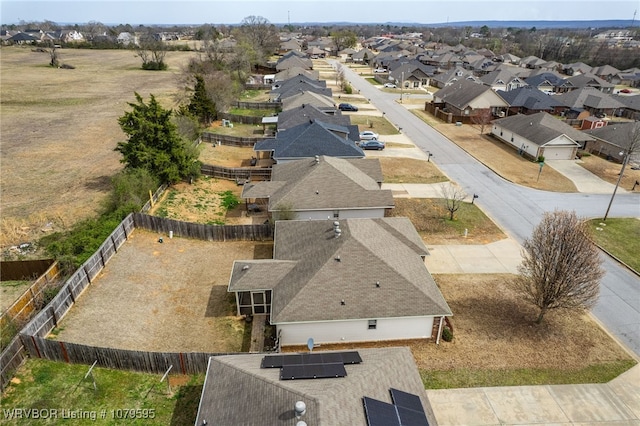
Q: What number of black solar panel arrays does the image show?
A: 2